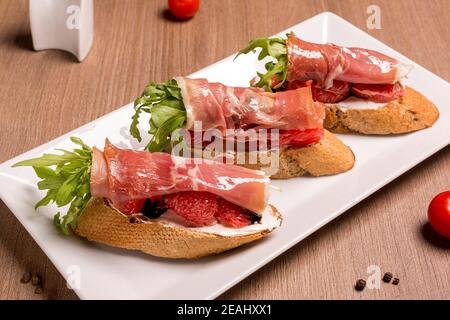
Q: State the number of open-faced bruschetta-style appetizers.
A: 3